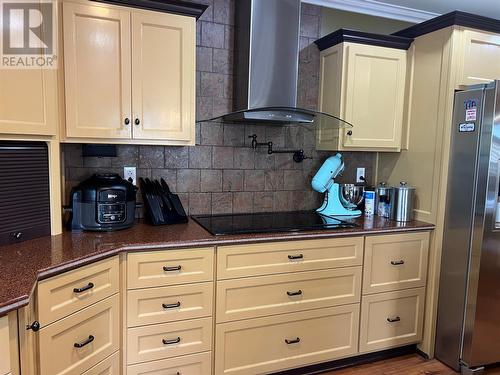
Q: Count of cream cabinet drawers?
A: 12